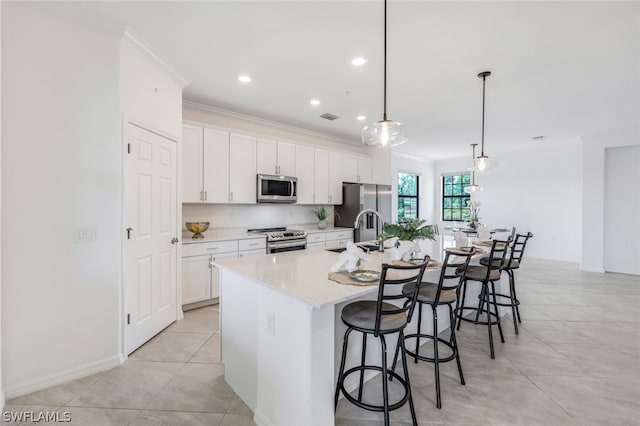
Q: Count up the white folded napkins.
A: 4